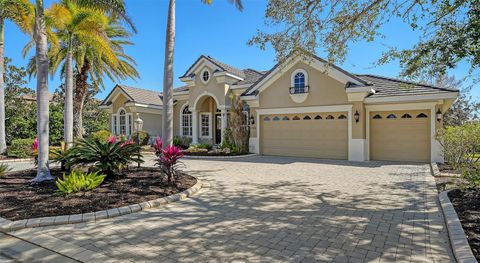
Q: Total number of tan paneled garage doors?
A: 2